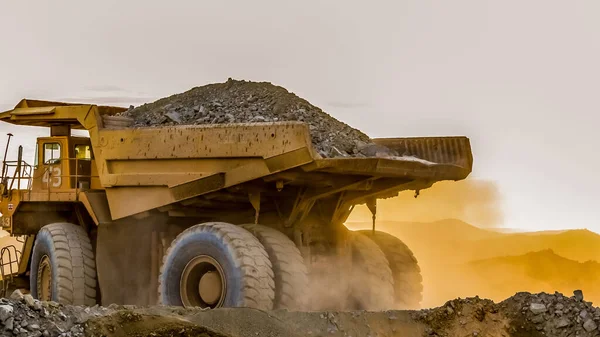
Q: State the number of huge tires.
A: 5